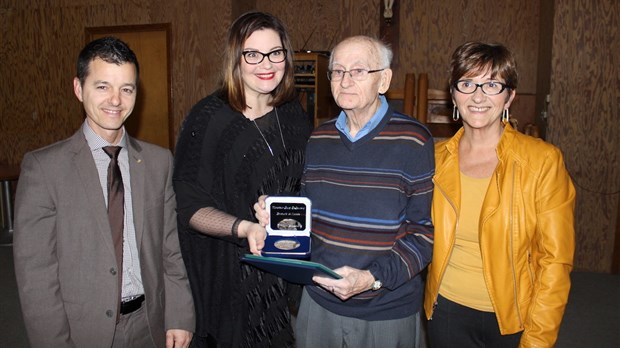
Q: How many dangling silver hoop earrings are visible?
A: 2